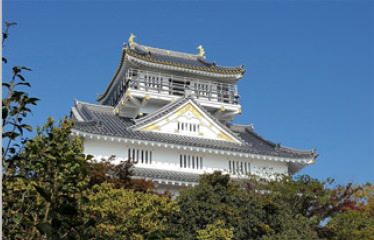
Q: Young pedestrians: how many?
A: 0